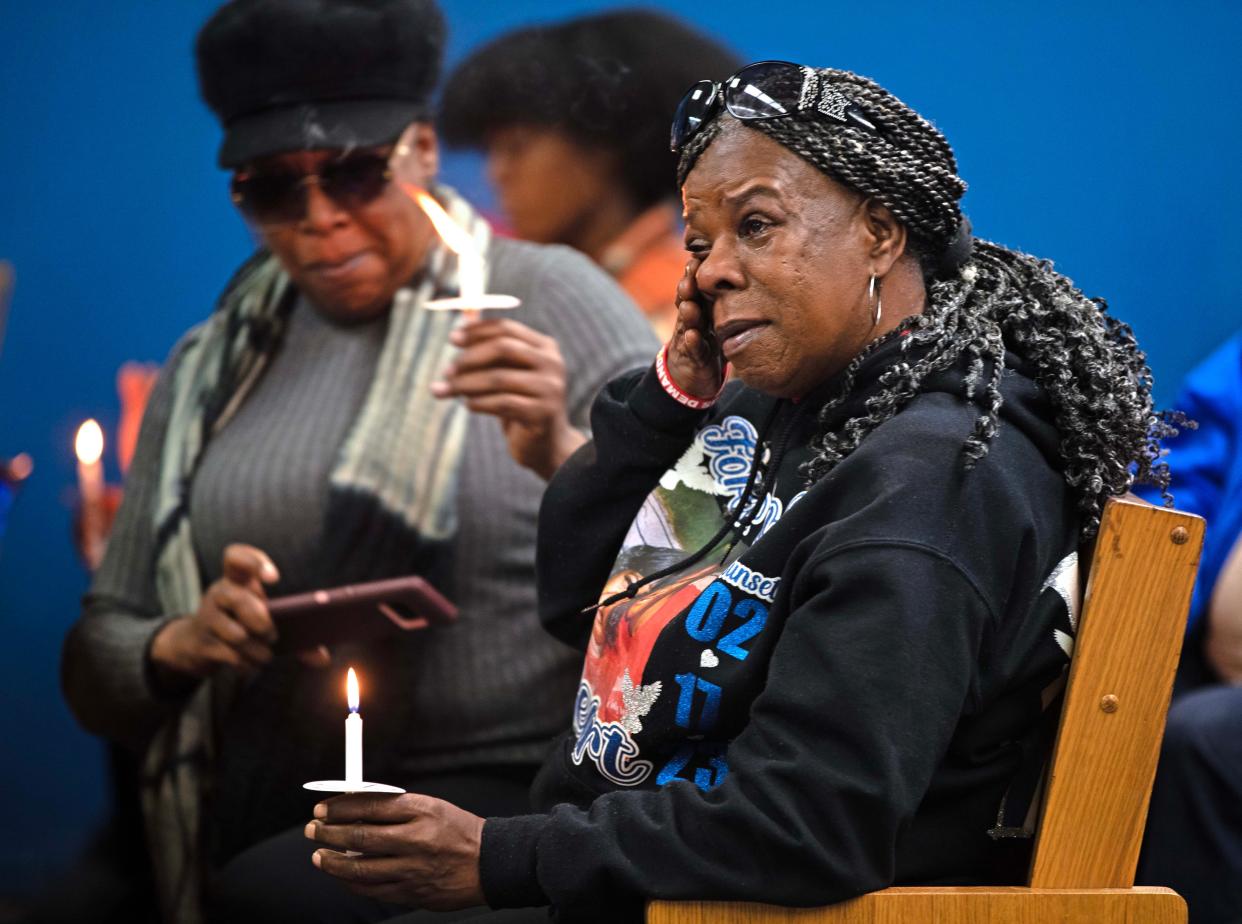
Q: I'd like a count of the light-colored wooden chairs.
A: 1